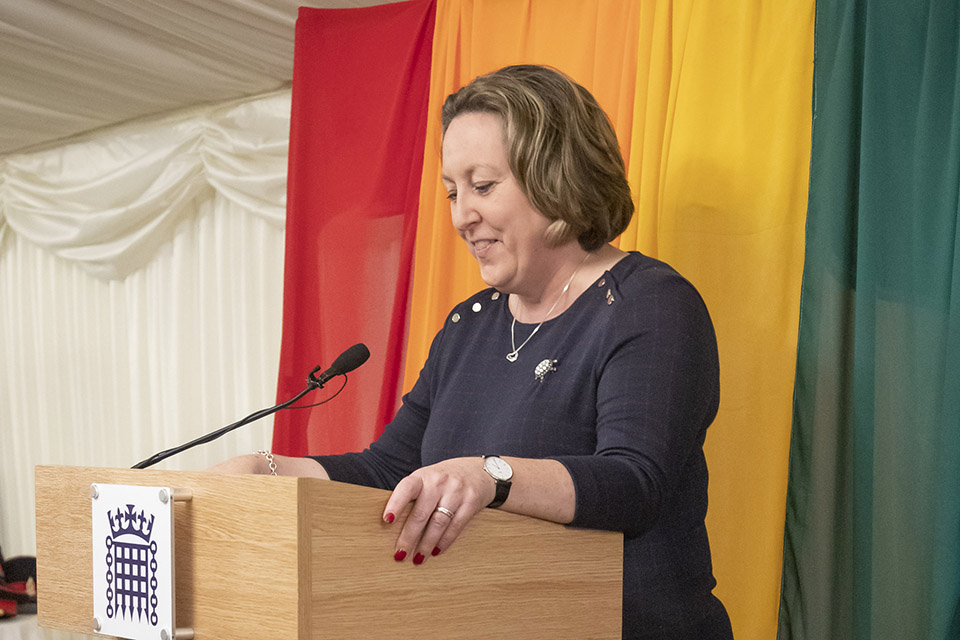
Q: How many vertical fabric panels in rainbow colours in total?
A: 4